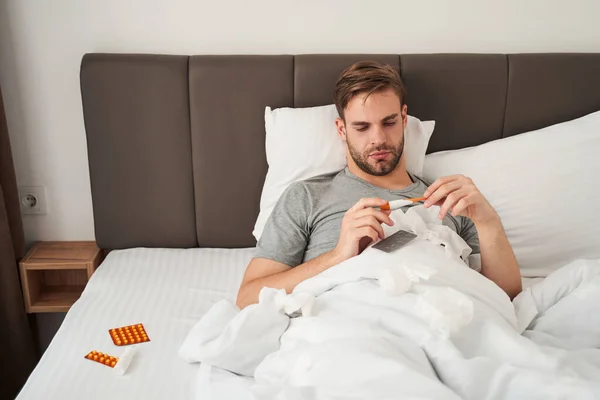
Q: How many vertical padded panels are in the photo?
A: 5